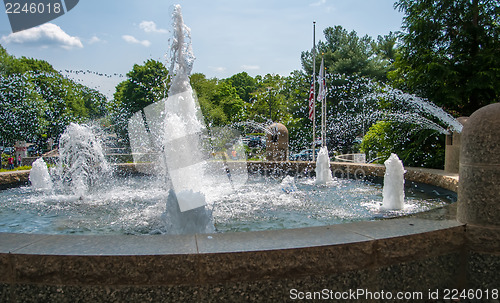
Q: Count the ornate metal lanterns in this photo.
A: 0